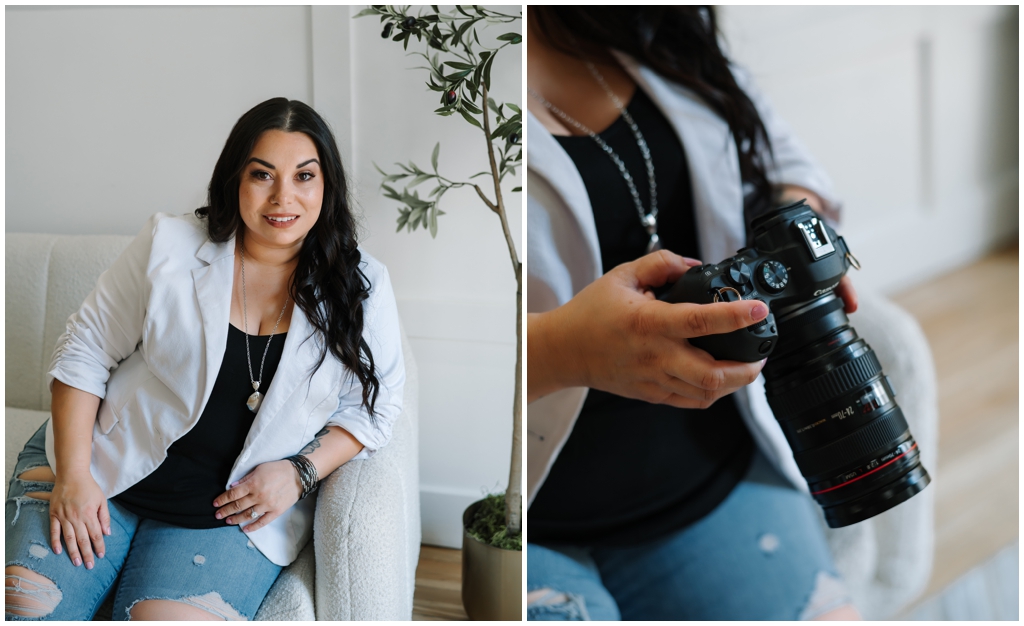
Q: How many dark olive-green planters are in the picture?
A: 1